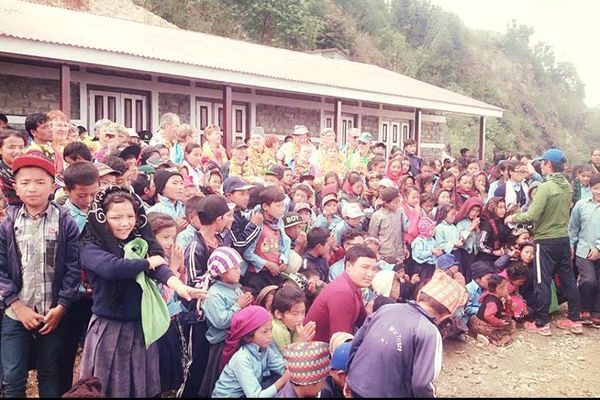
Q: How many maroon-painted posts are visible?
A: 5